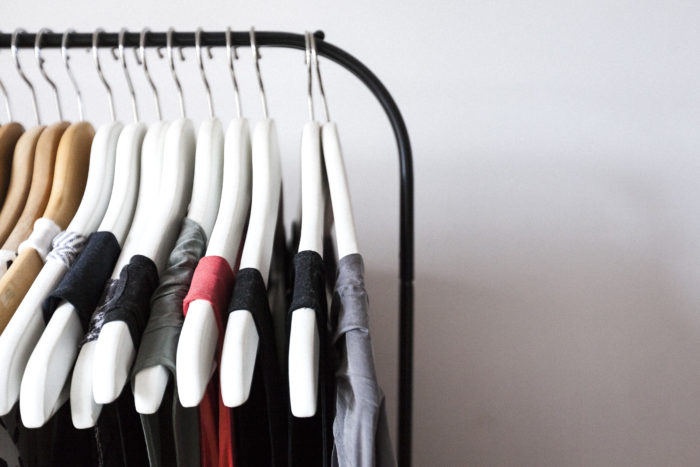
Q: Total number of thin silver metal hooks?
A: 13